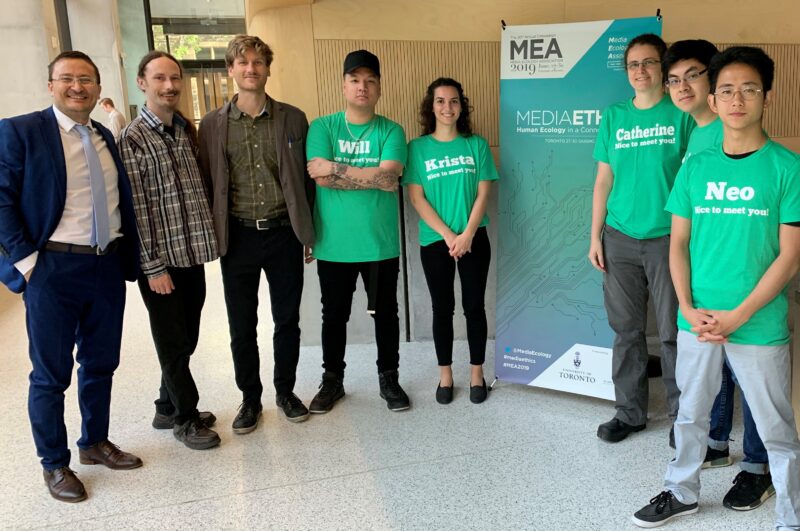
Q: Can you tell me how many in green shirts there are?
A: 5